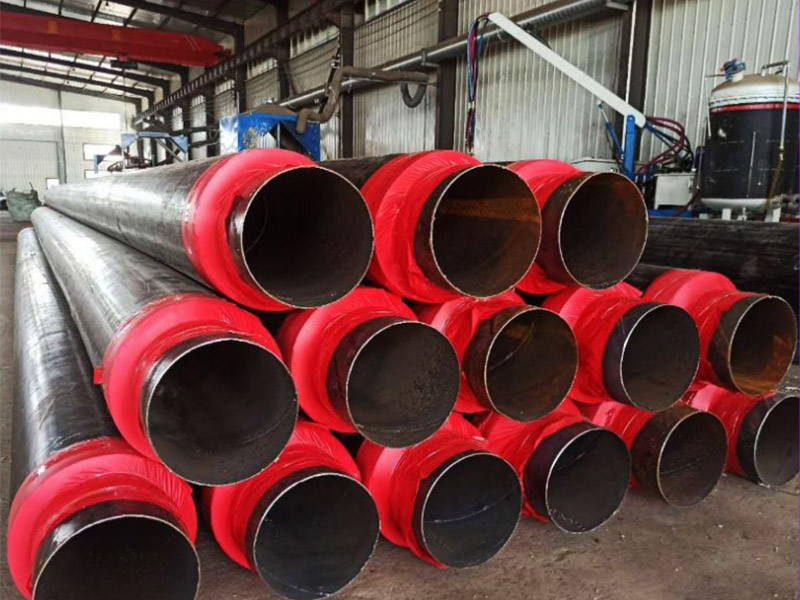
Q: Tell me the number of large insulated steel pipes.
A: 14